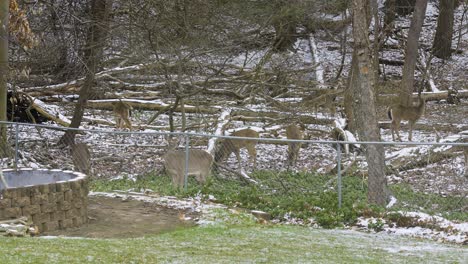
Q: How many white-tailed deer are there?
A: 6